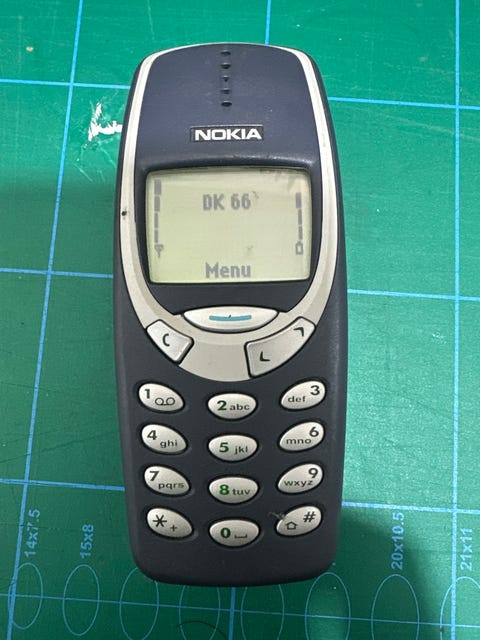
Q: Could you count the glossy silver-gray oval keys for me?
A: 12